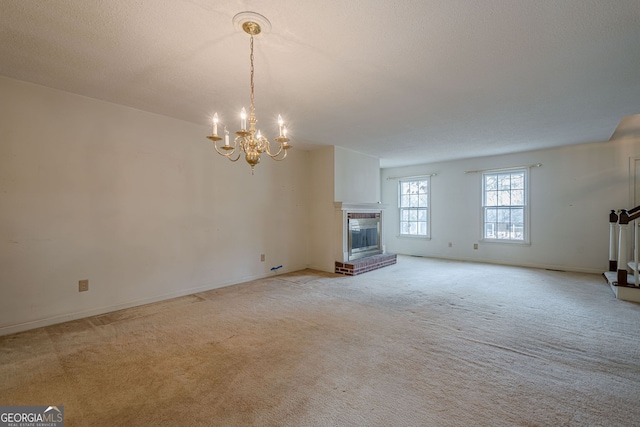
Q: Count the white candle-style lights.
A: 6